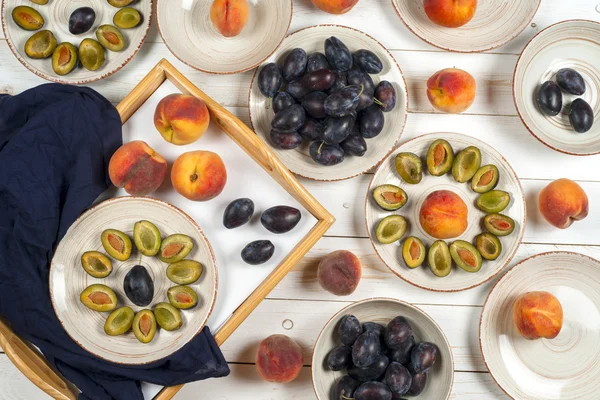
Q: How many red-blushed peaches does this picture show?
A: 12